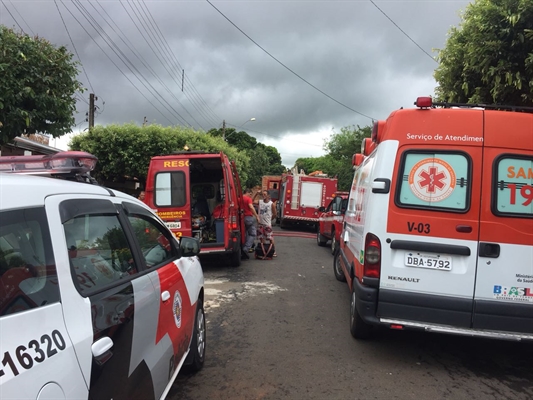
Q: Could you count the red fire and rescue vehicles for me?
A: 3